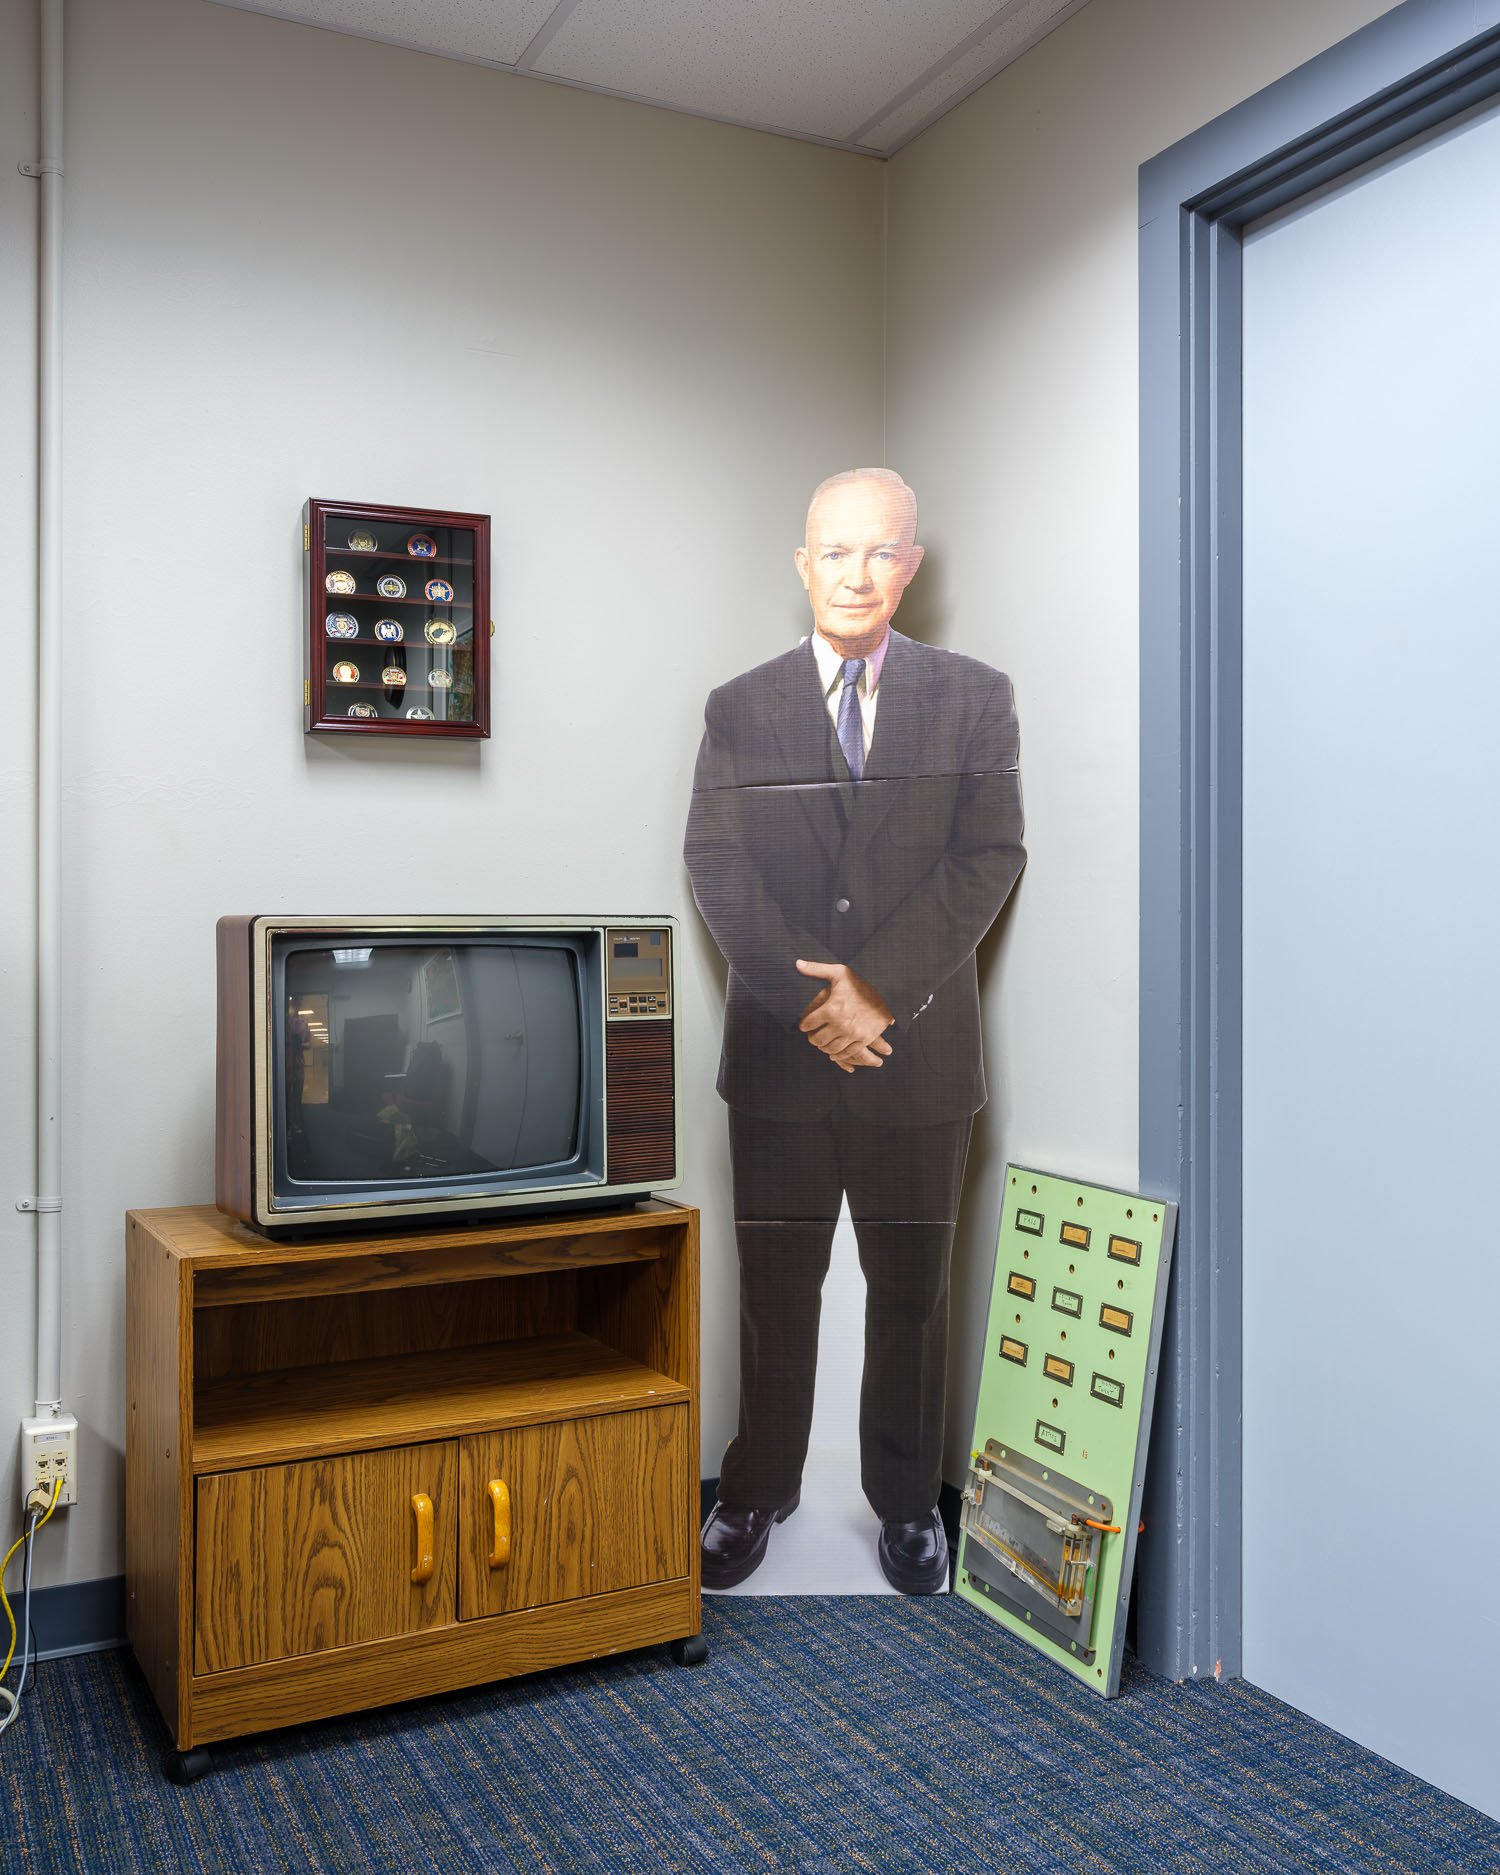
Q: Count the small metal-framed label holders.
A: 10